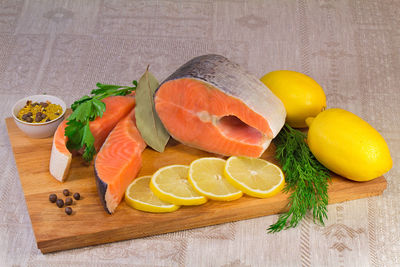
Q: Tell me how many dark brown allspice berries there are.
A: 6